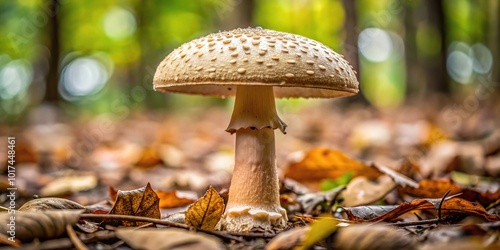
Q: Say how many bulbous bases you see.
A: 1